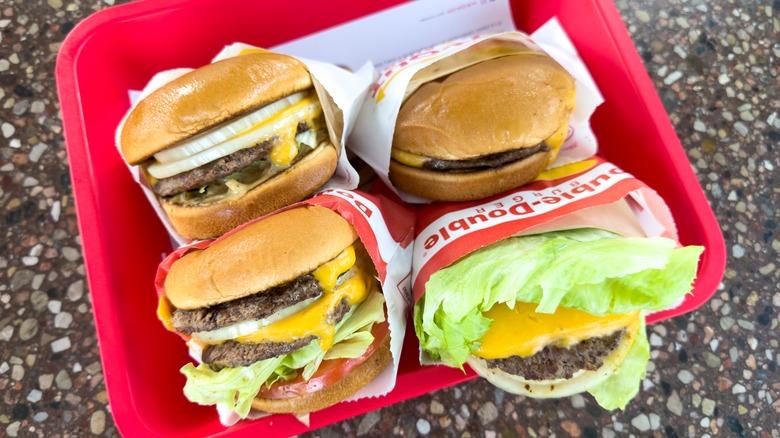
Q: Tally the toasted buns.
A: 3